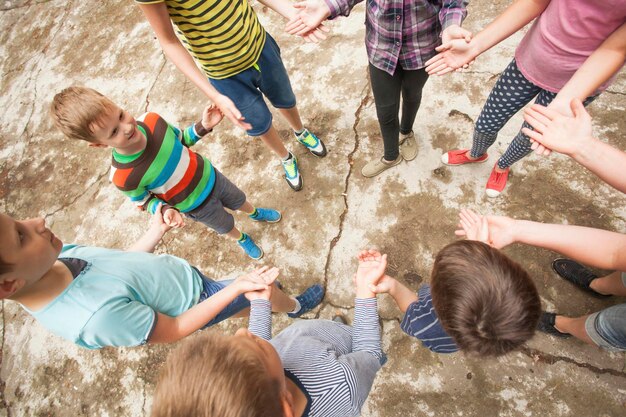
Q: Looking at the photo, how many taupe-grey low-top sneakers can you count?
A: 2